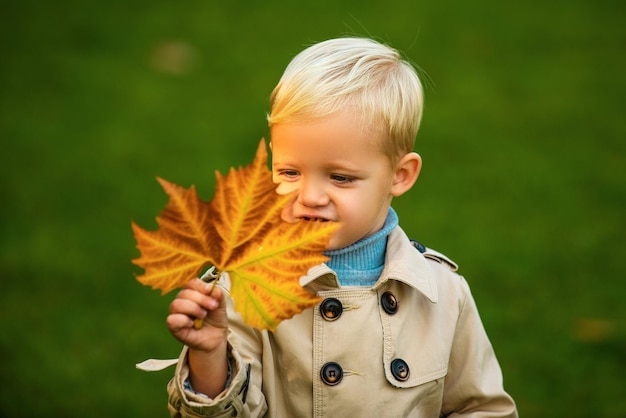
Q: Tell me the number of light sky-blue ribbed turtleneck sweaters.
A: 1